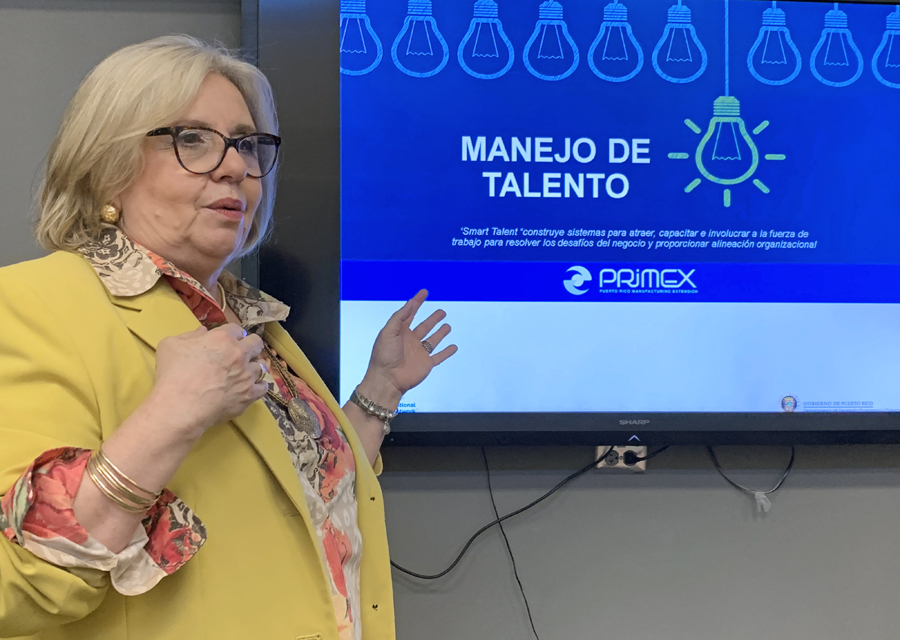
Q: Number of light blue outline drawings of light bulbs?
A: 9